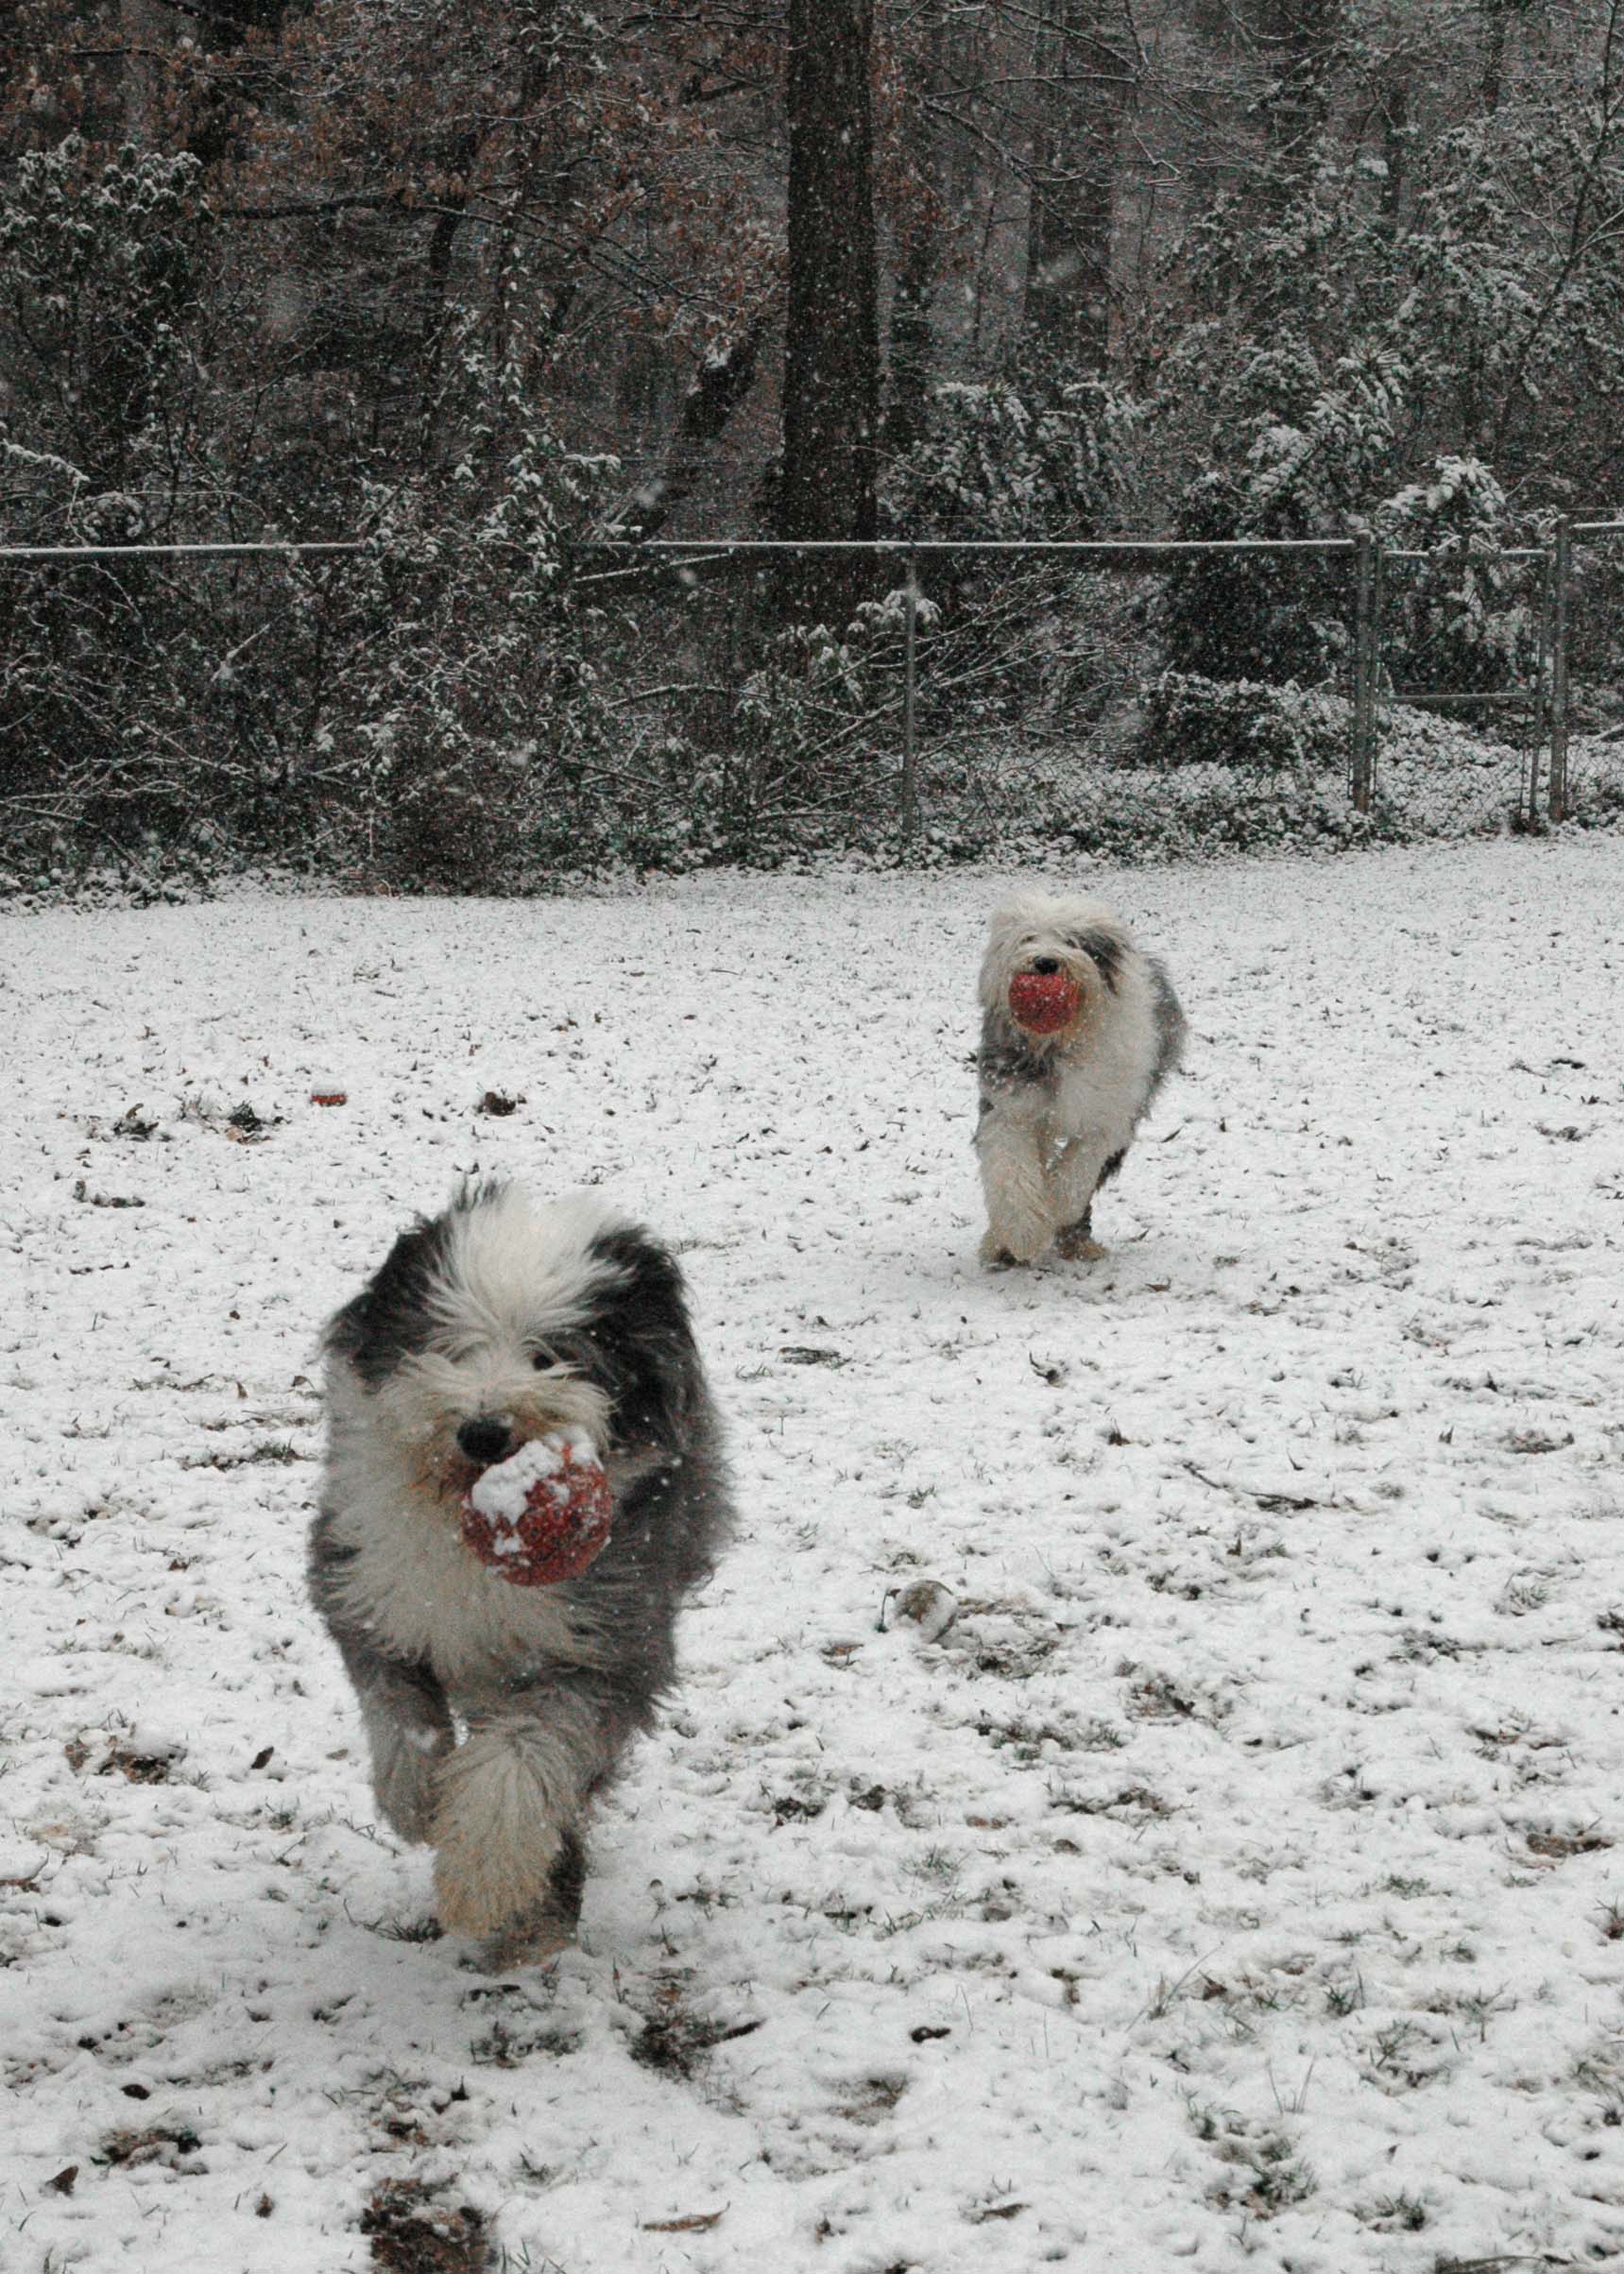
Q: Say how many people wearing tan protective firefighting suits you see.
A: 0